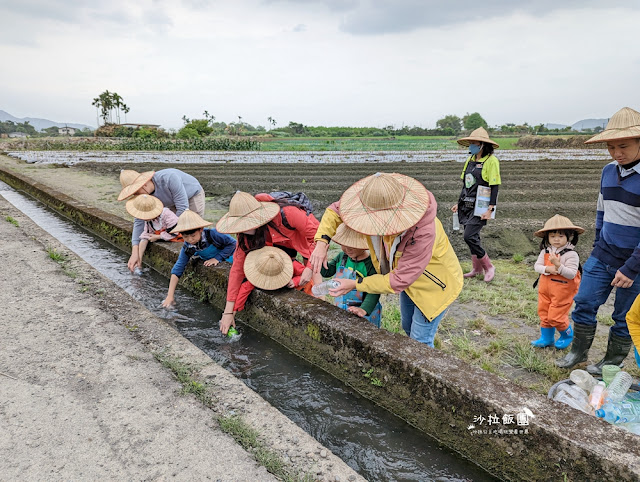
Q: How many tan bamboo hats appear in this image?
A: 10